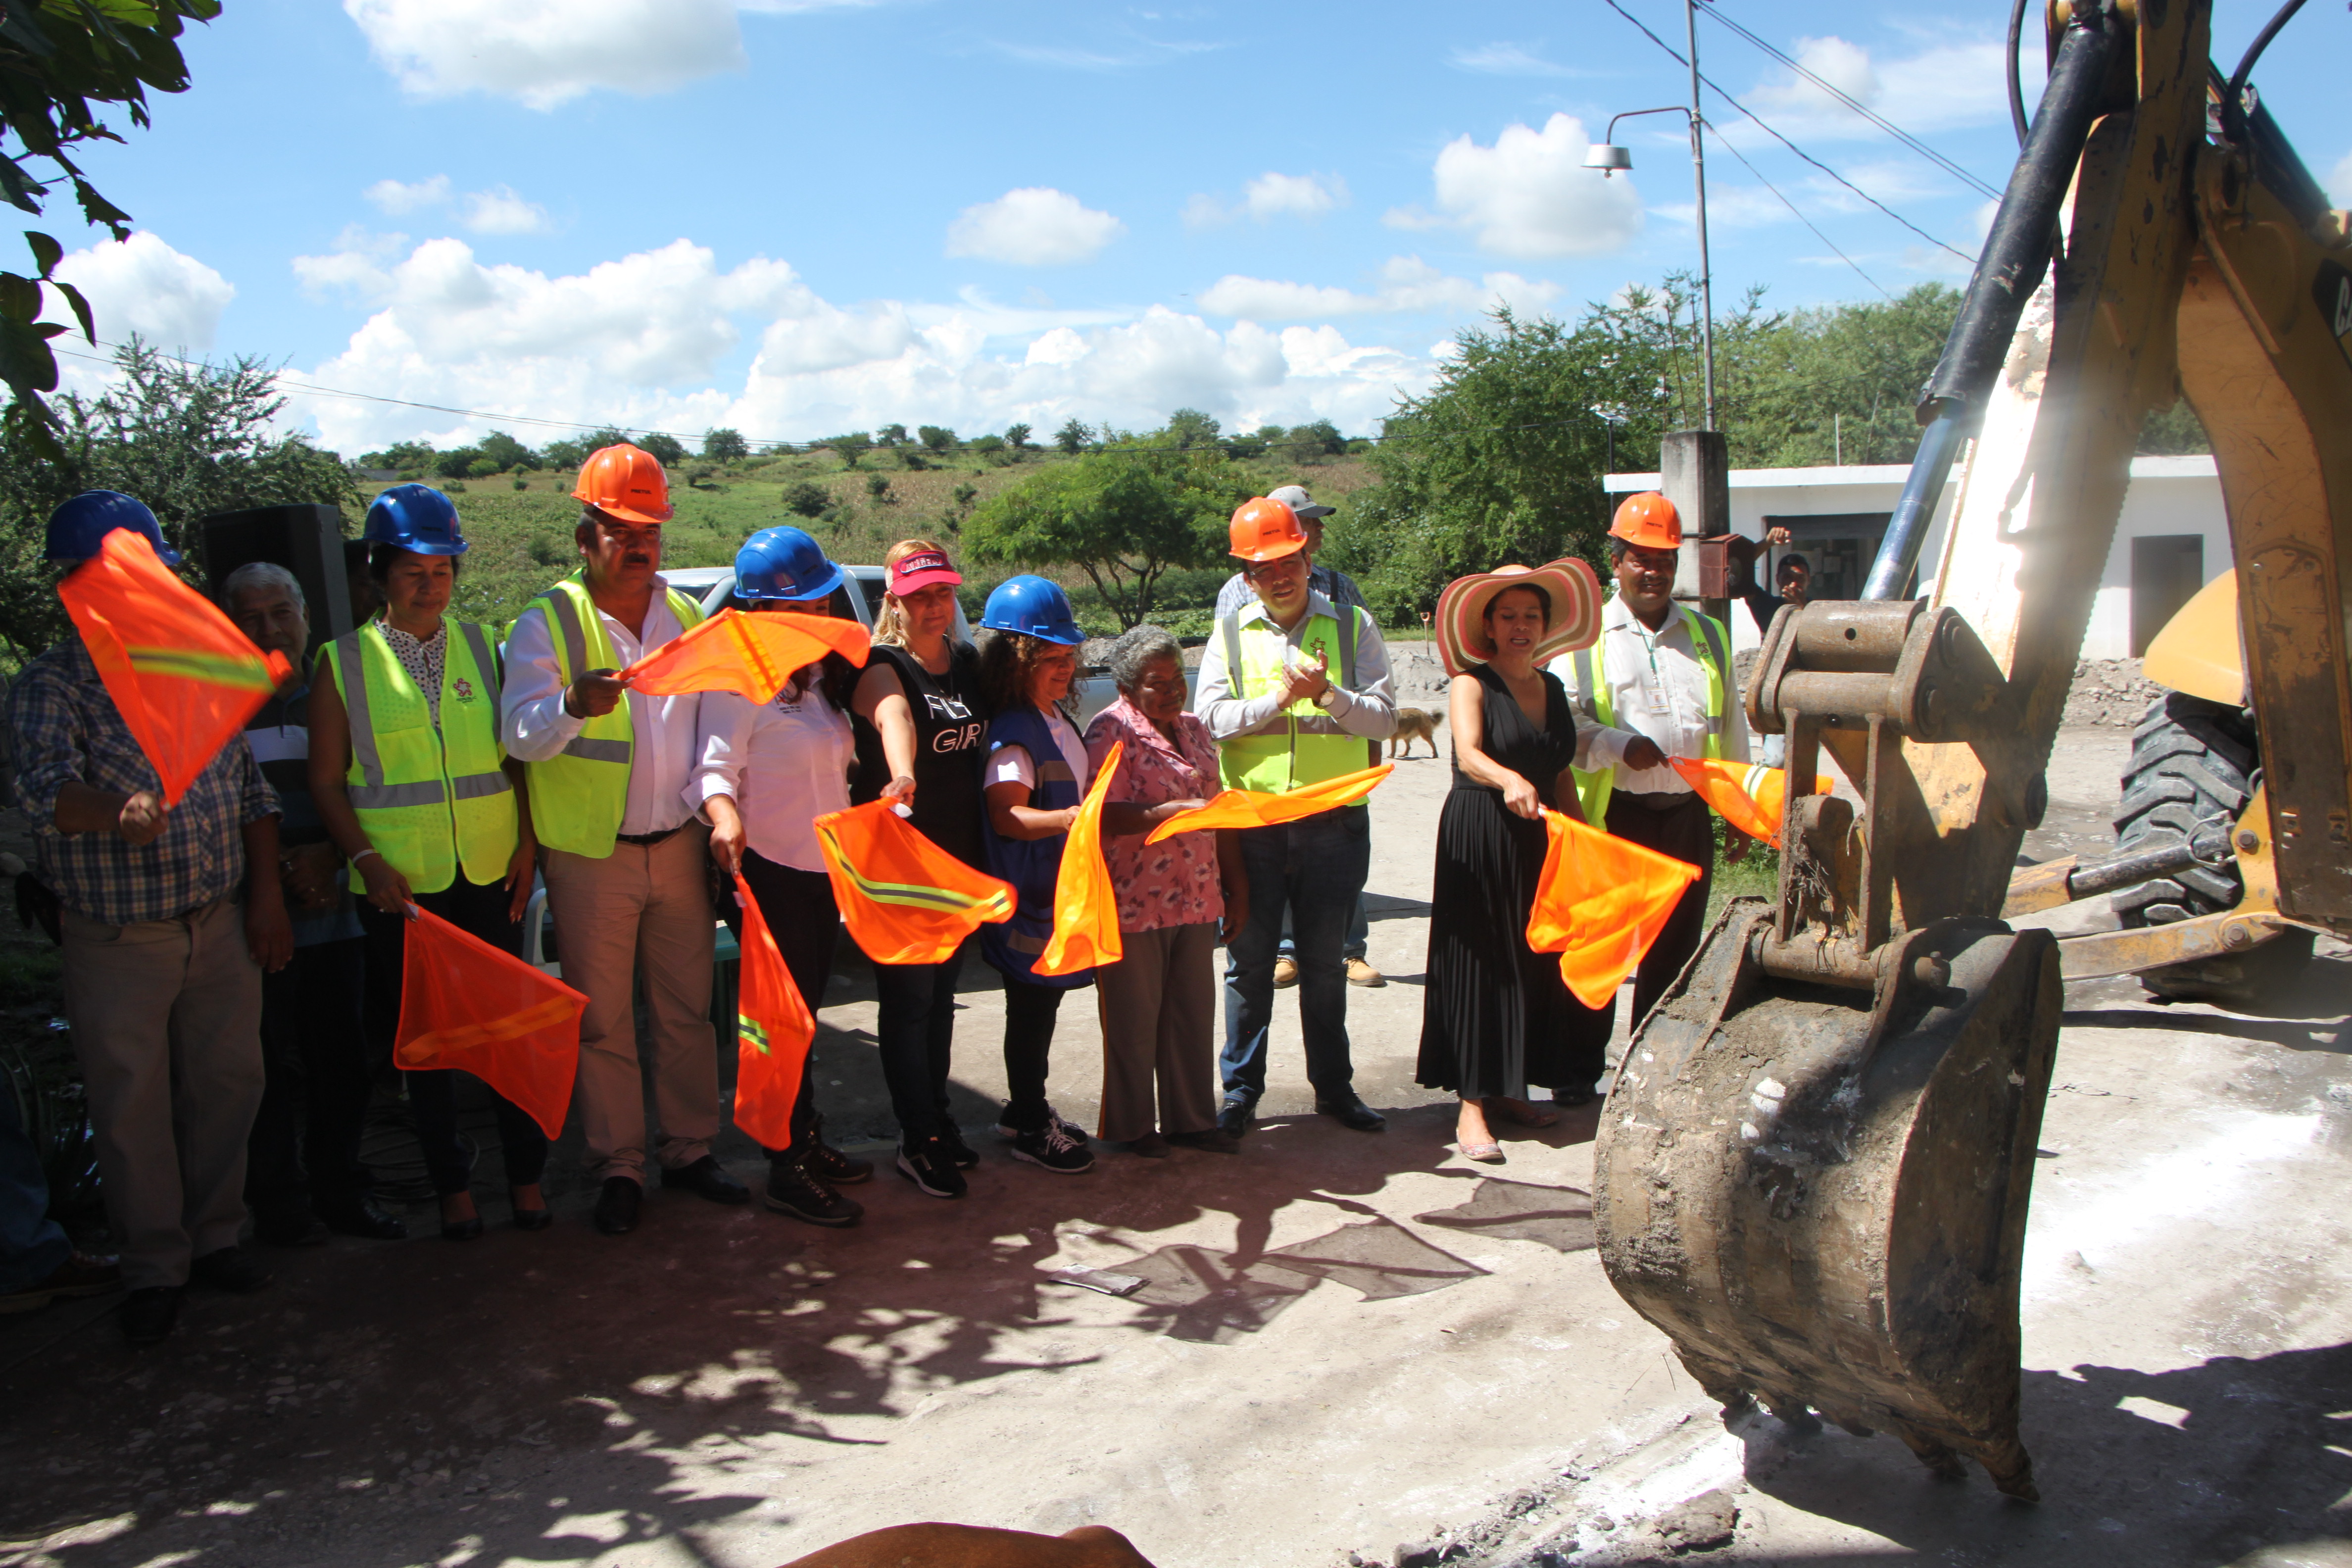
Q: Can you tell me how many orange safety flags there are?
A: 9